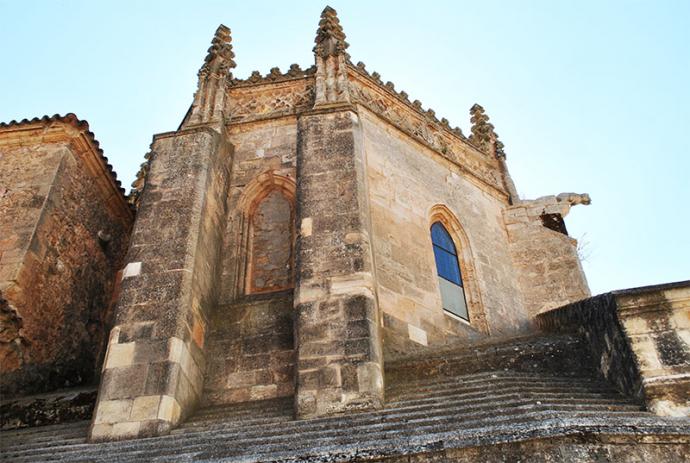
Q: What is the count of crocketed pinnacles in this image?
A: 3